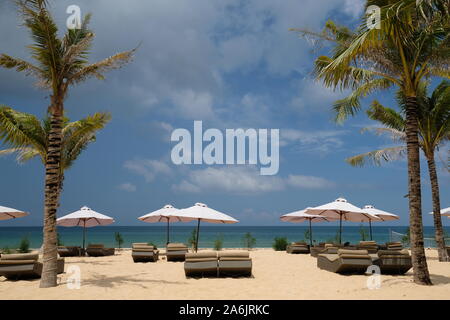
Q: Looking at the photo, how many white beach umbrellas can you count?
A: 8